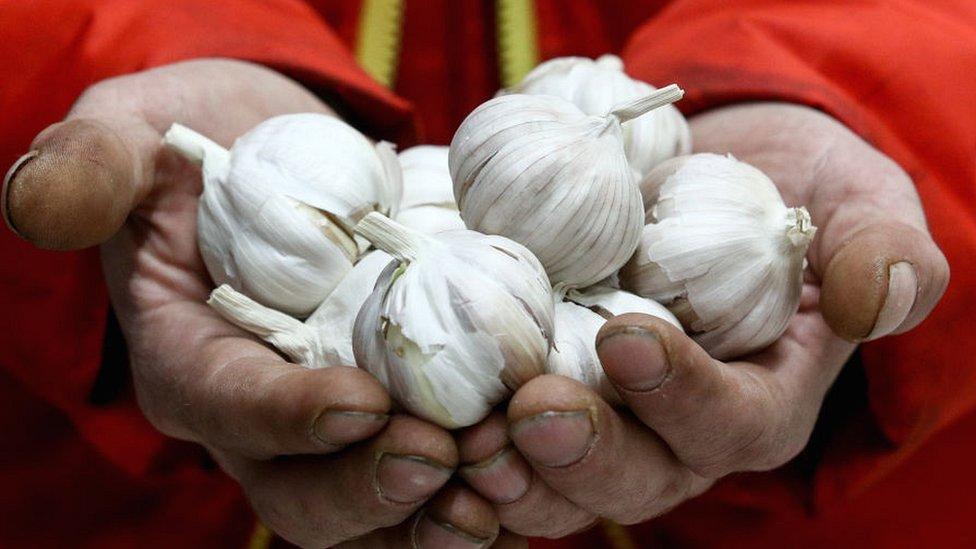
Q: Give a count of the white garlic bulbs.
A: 8